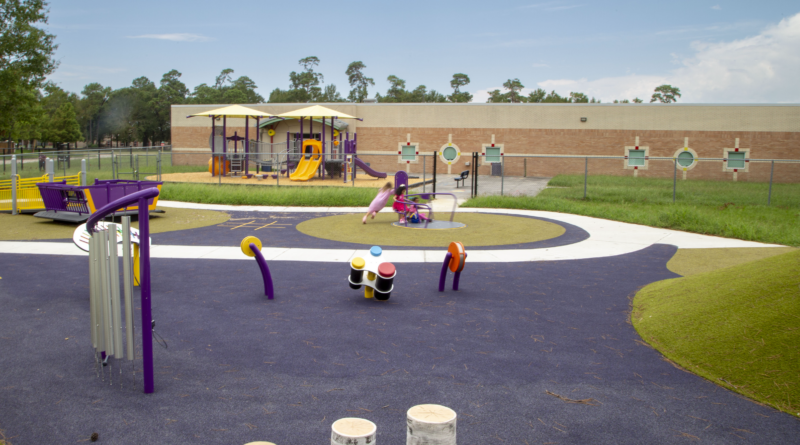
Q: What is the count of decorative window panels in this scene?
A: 6